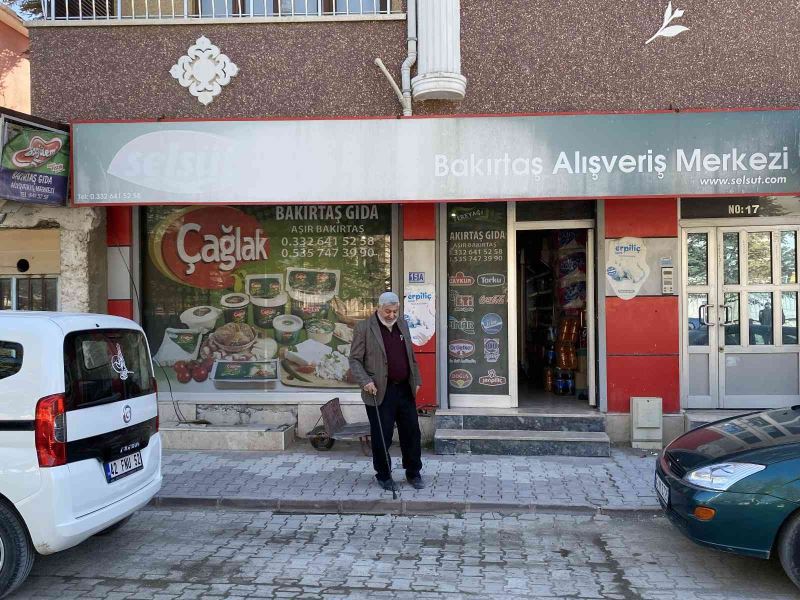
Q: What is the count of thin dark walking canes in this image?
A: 1